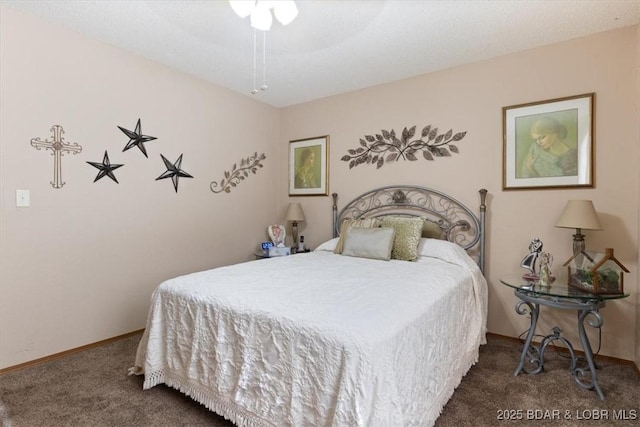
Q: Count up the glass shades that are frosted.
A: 3